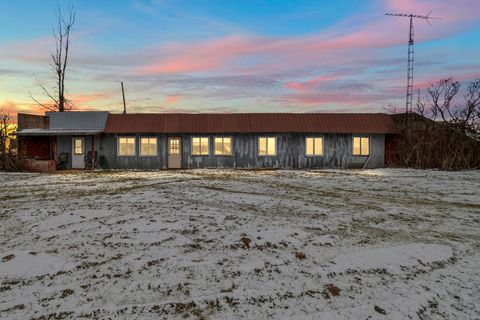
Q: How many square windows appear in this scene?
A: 7